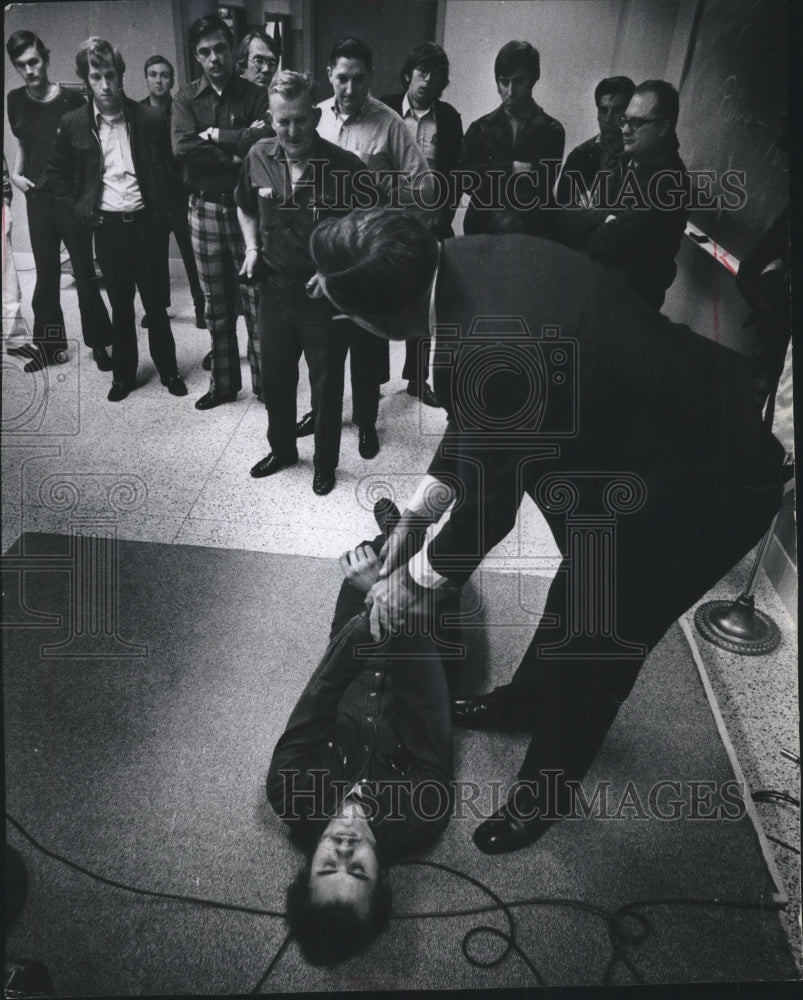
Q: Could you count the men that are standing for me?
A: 12